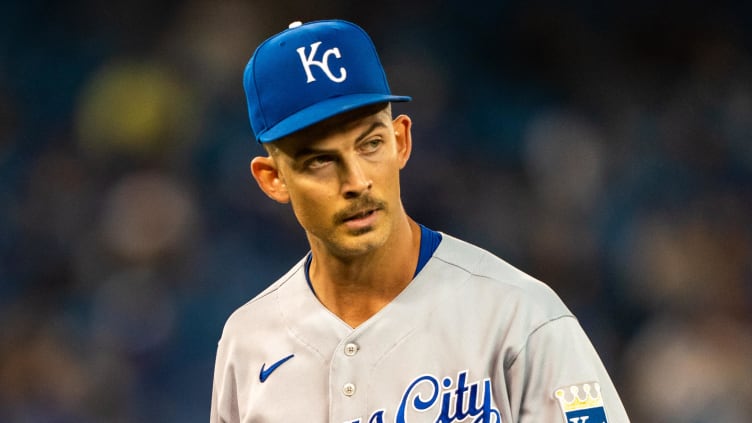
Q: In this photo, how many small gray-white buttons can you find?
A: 2